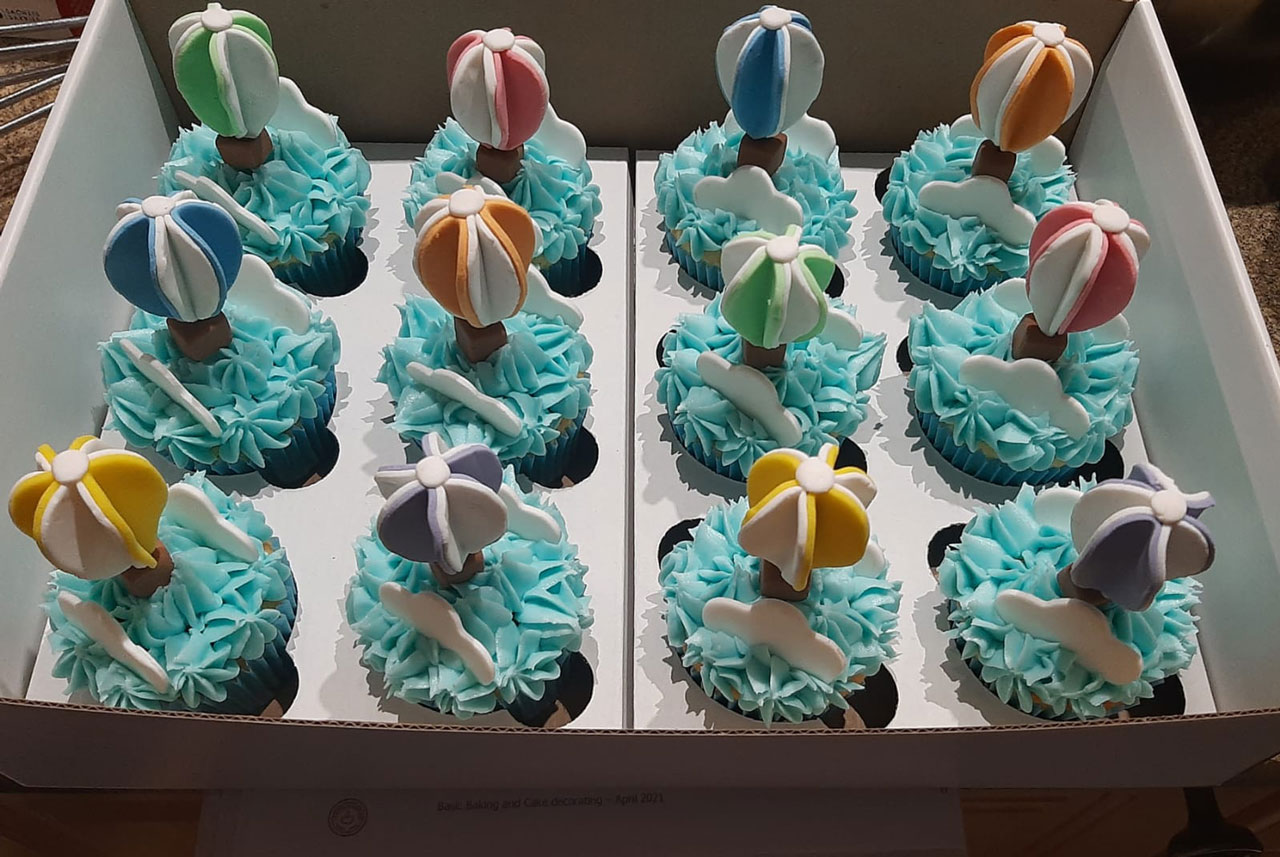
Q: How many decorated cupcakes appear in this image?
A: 12